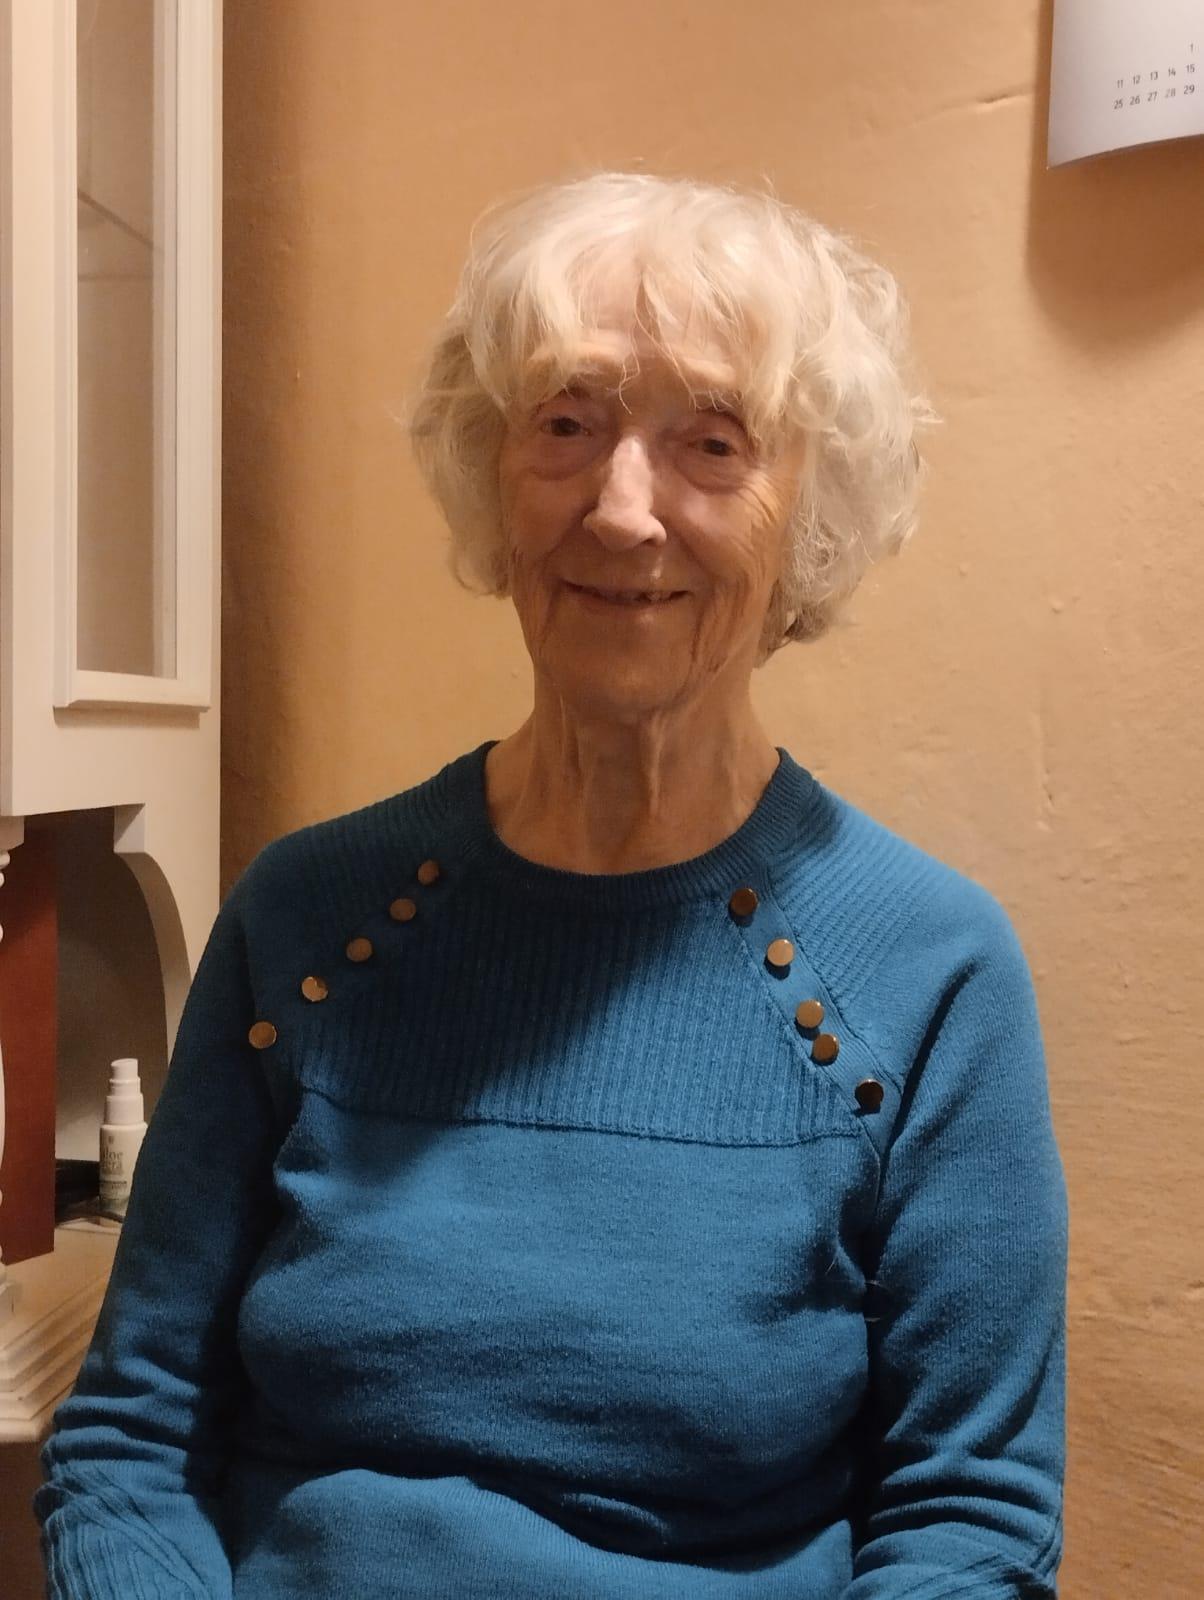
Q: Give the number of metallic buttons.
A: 10